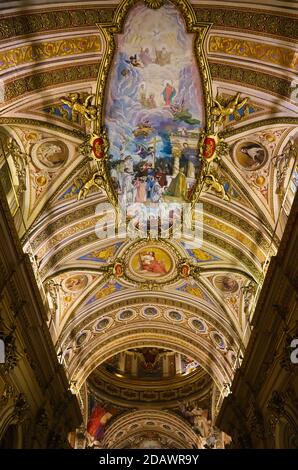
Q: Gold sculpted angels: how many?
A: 4